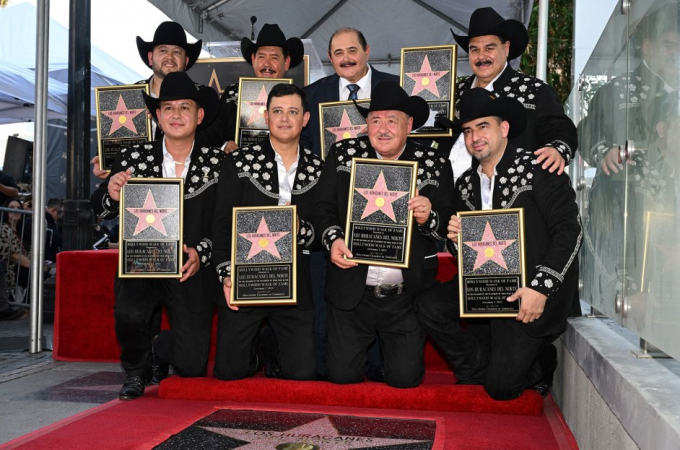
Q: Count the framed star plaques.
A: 8